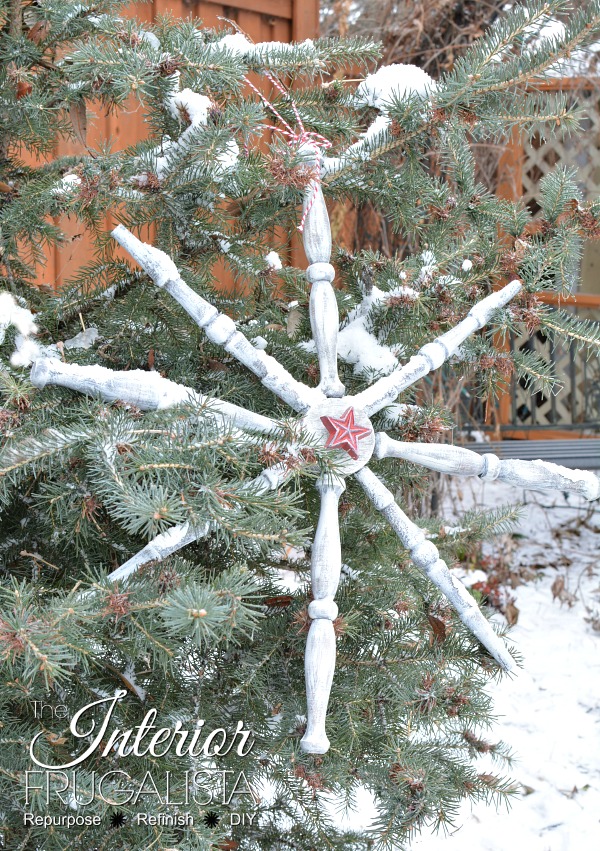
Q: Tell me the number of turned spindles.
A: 8